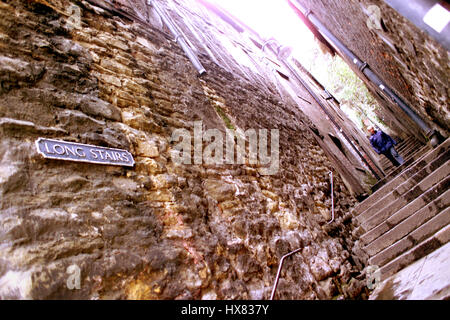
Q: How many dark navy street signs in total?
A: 1